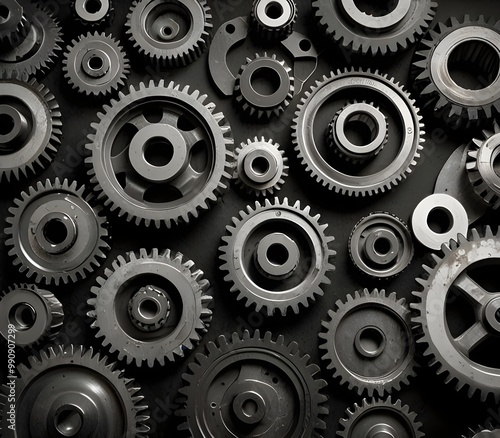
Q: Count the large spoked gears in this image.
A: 2